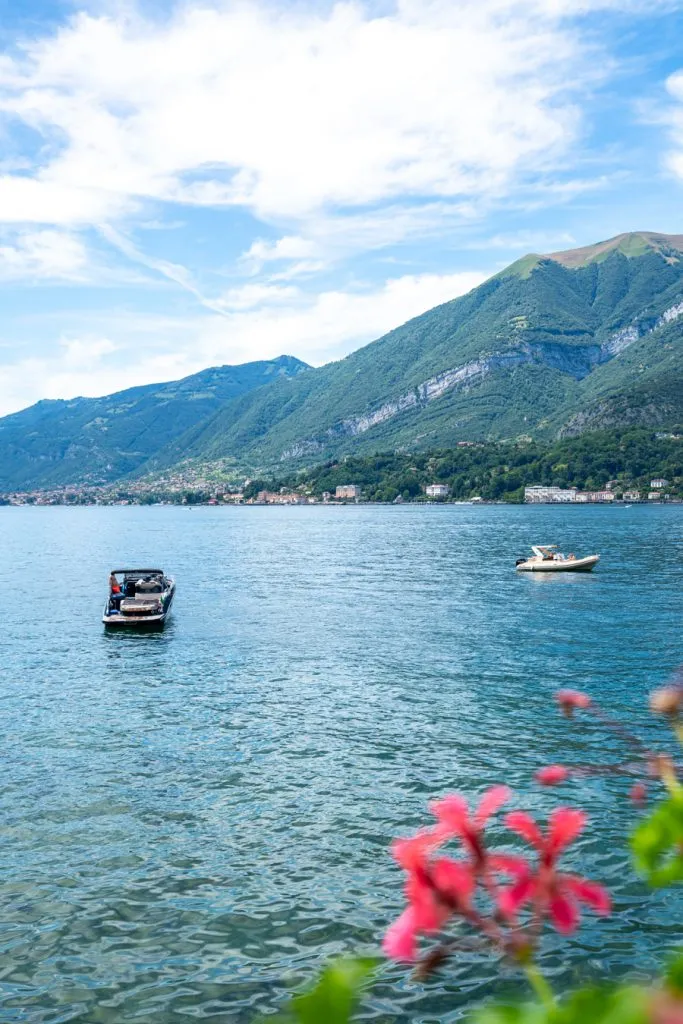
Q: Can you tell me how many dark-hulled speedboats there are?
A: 1